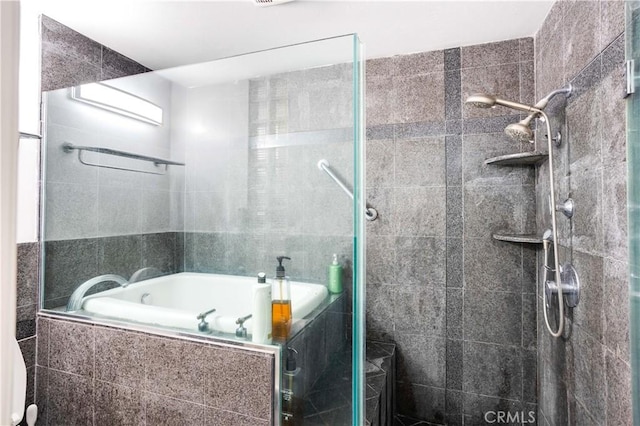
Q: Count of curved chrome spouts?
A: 1